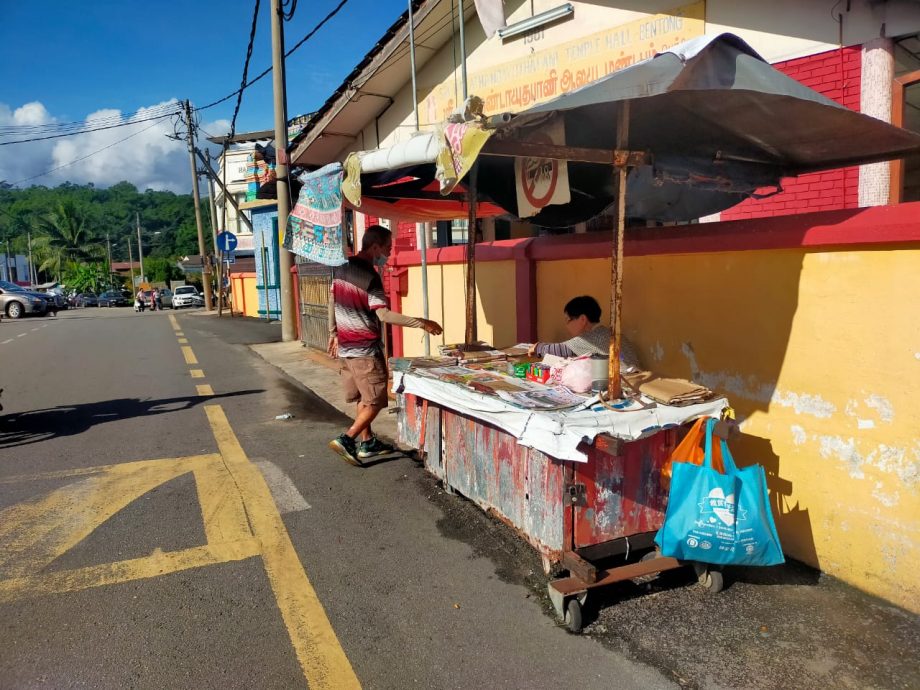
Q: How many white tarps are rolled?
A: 1